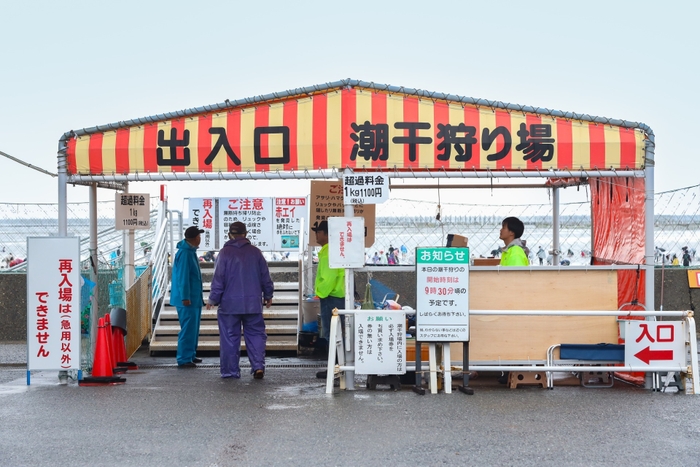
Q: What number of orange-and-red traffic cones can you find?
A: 3